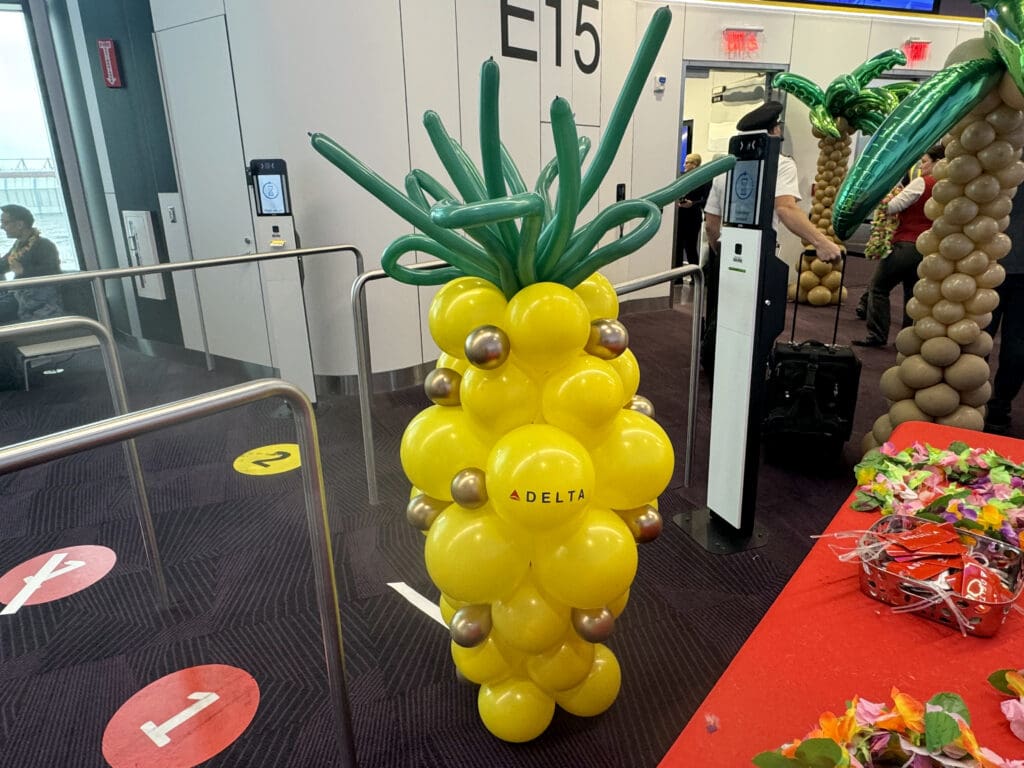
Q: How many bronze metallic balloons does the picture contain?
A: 9